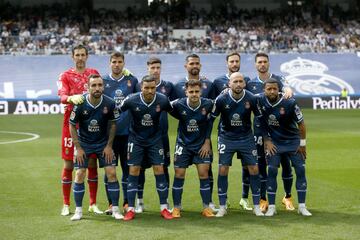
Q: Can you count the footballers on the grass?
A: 11